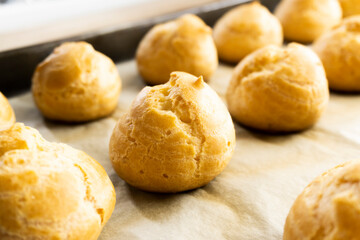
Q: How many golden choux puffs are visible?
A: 11